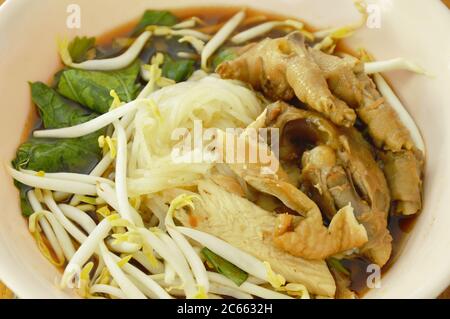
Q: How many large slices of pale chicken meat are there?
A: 1